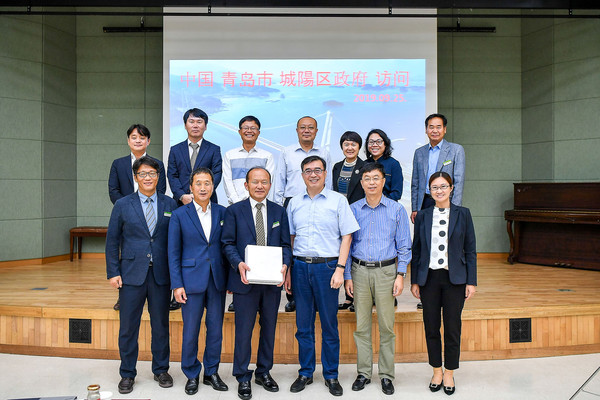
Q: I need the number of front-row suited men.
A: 3